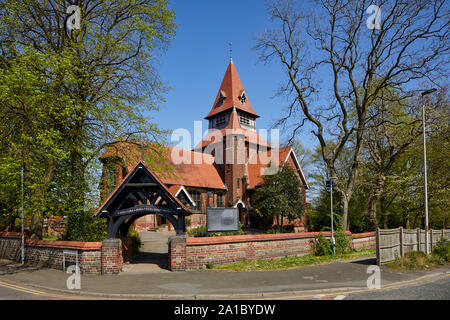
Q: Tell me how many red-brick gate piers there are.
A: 2